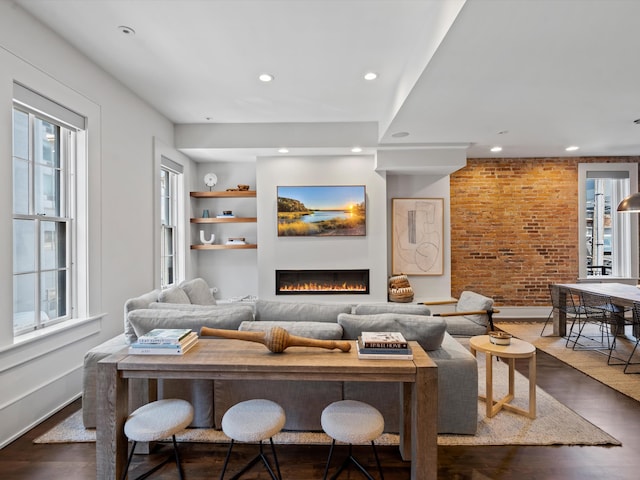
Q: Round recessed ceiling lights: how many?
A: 6